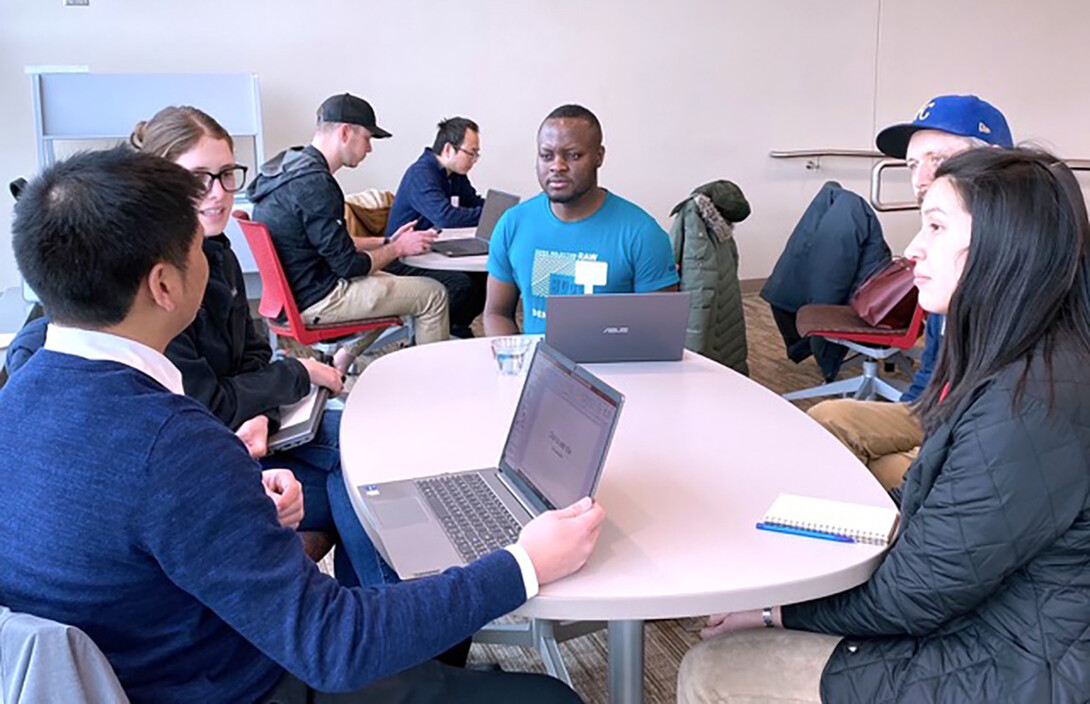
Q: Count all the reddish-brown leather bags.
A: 1